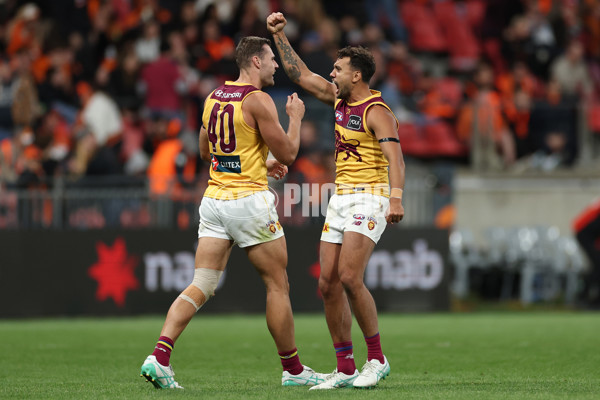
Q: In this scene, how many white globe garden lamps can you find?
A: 0